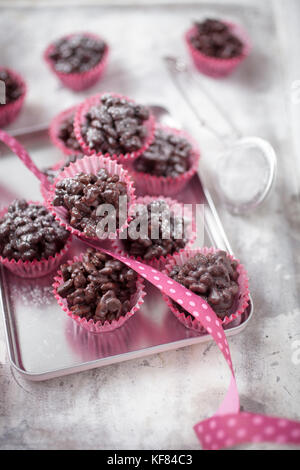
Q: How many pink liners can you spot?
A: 12